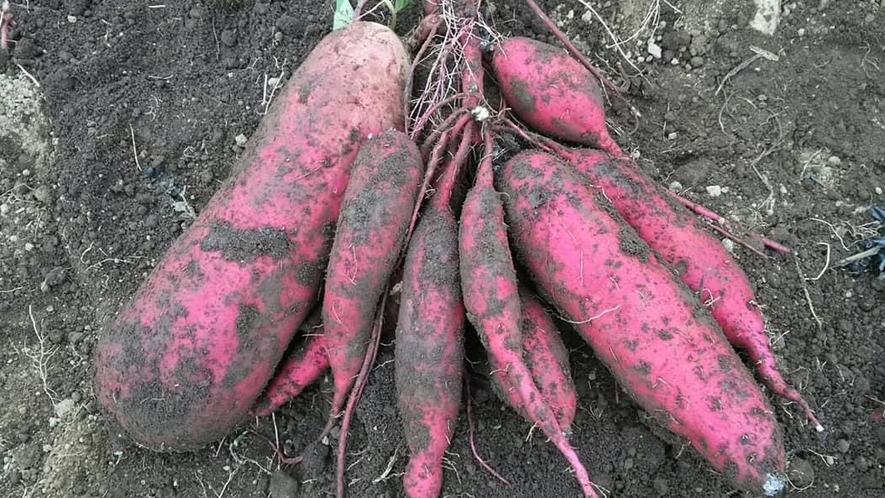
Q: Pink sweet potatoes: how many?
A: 9